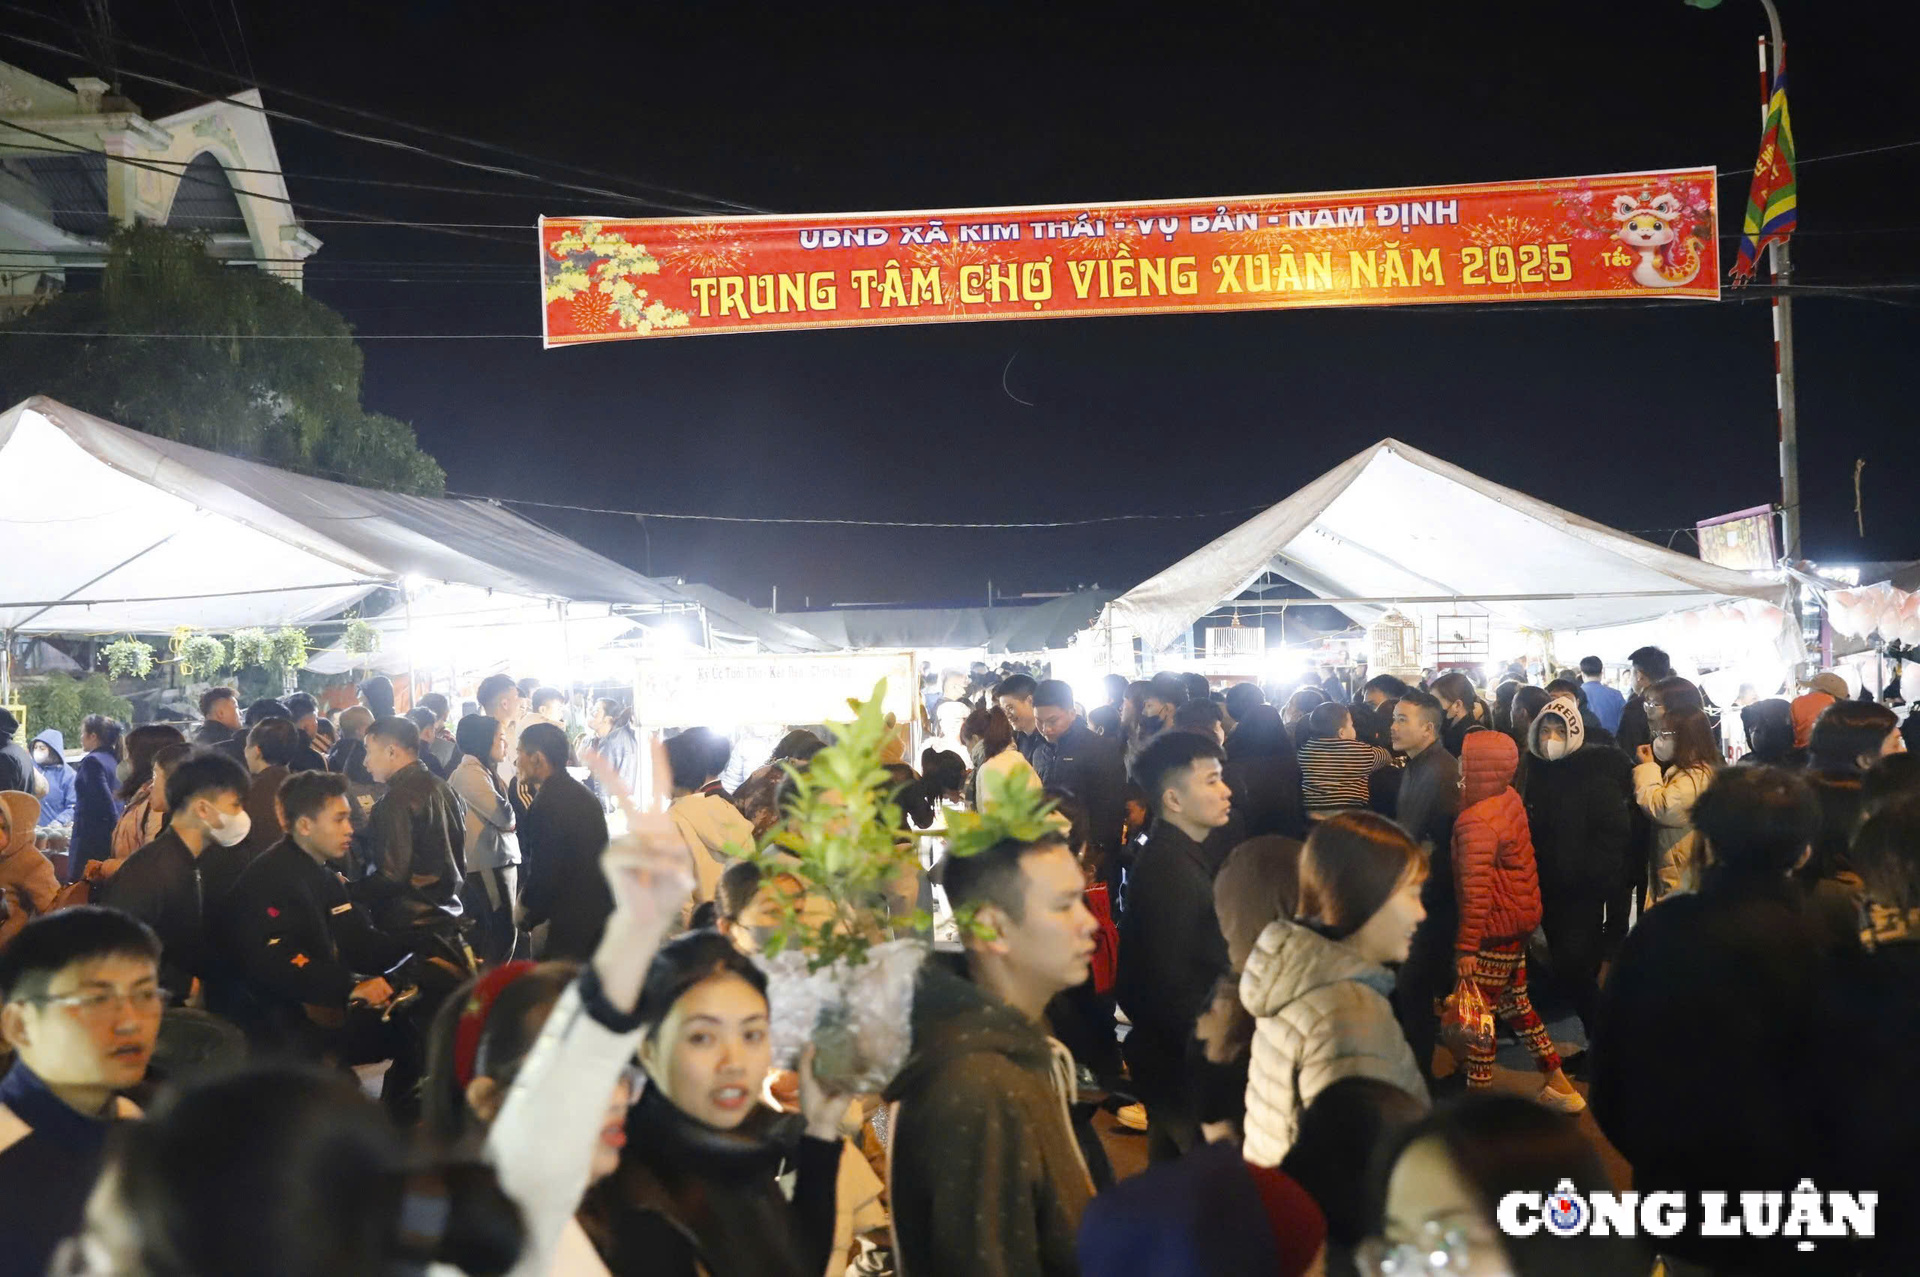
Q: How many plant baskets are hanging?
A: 5